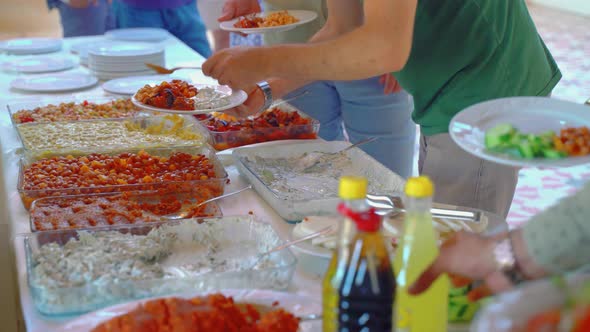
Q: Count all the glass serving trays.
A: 7